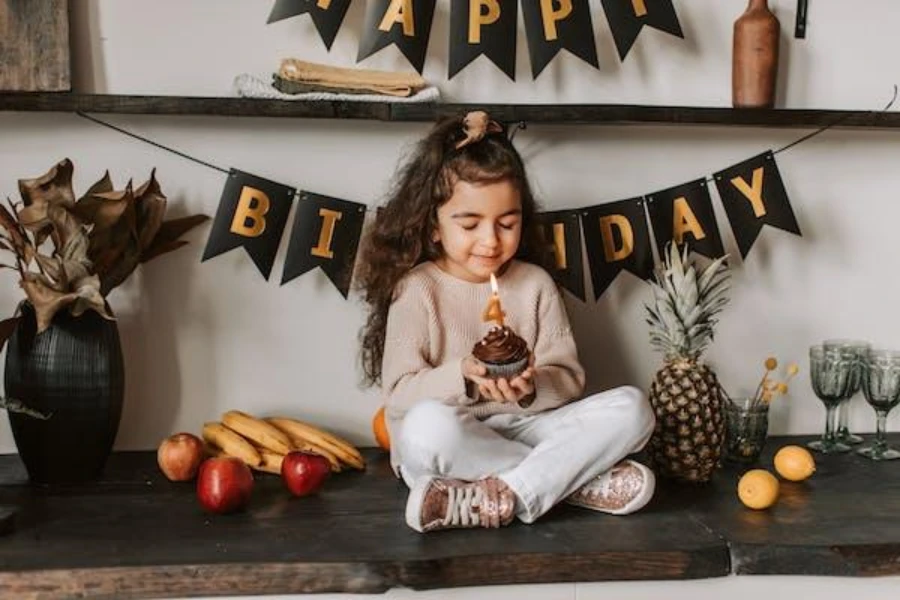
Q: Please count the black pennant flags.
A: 11